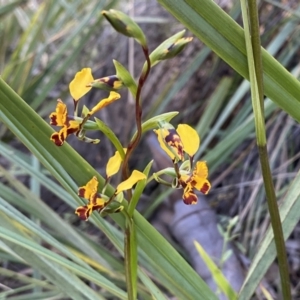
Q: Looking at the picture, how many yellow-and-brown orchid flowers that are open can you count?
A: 3